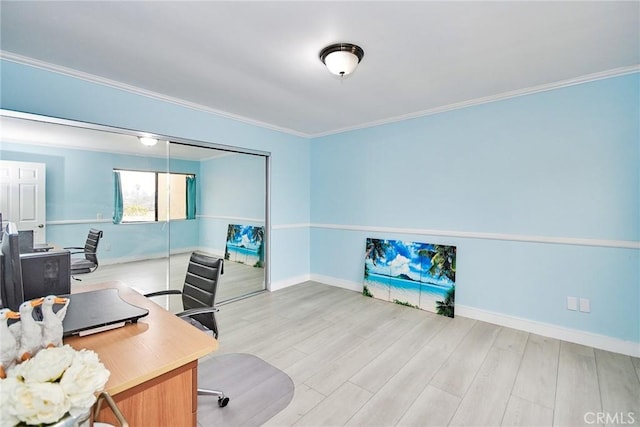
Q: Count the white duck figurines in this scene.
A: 3